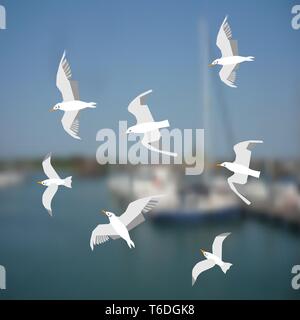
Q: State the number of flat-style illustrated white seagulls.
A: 7